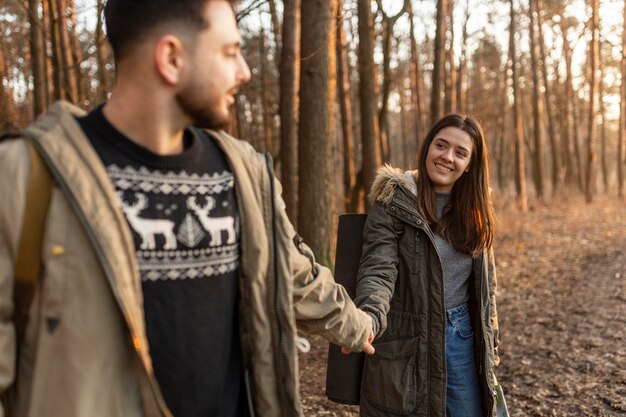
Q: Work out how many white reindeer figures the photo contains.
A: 2